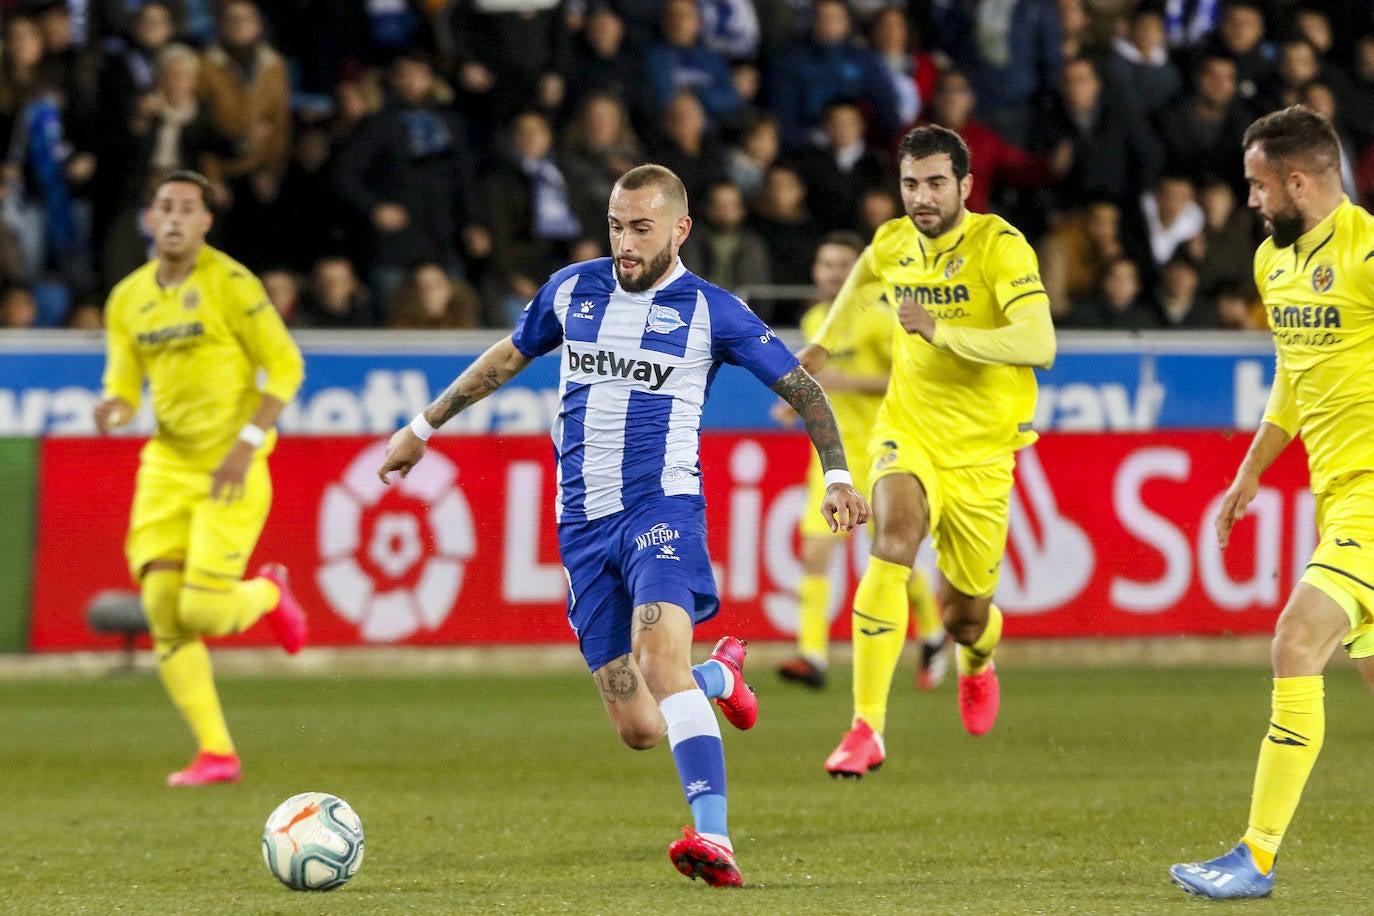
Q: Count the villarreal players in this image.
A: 4